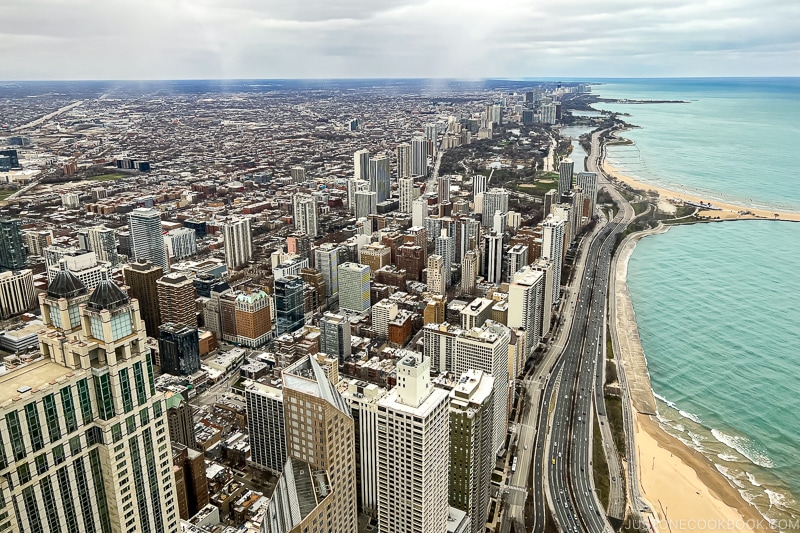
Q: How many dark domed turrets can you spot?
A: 2